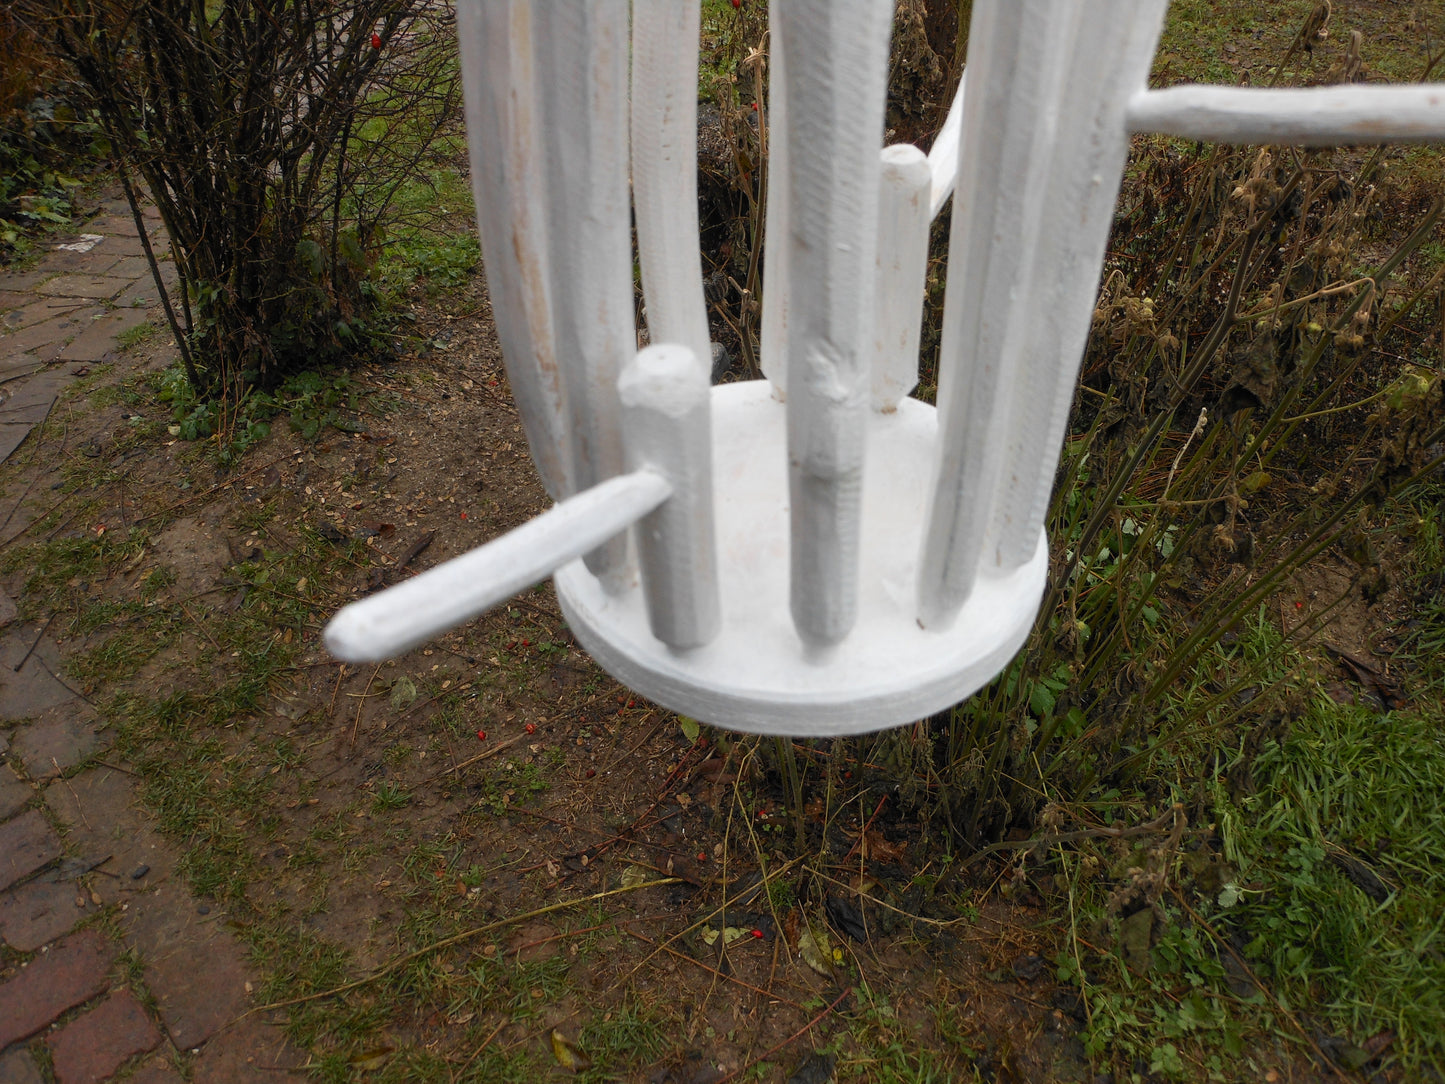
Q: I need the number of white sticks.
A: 12